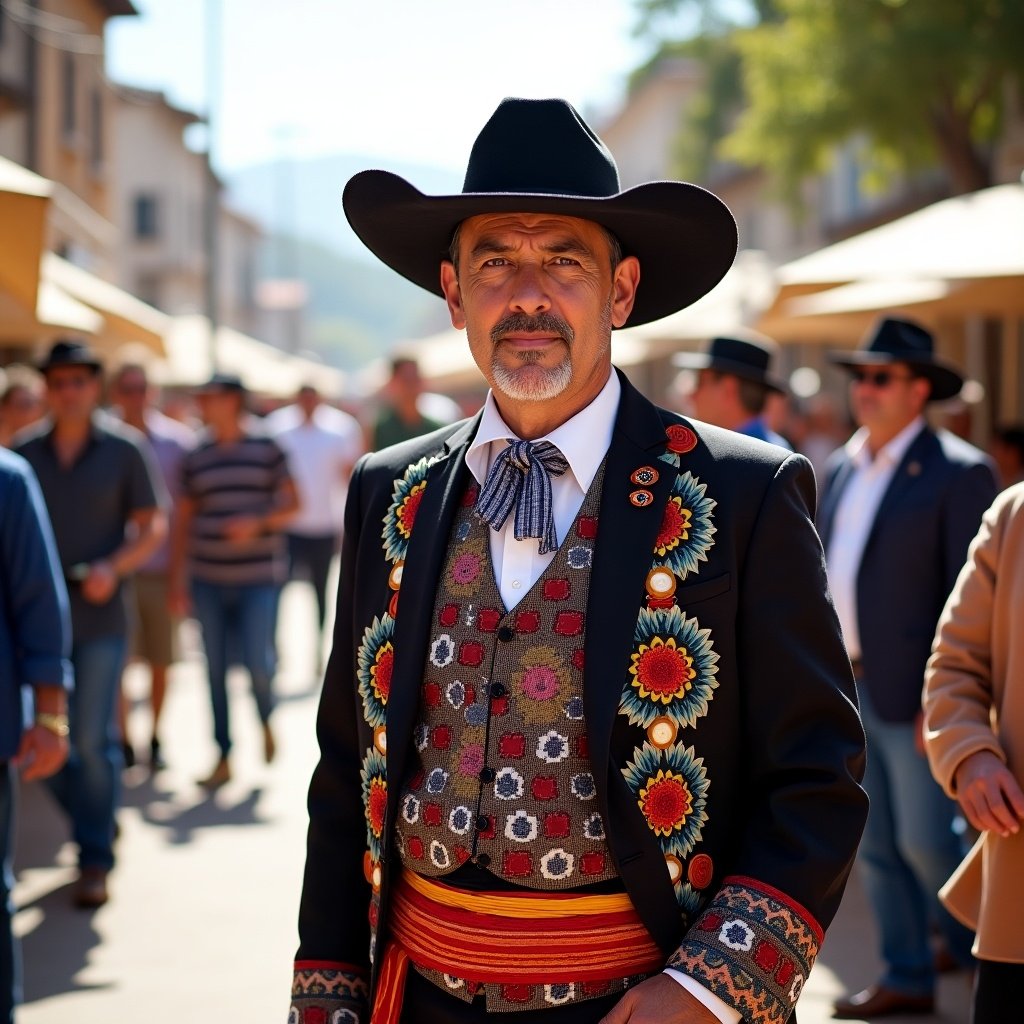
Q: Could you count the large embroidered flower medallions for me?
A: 6